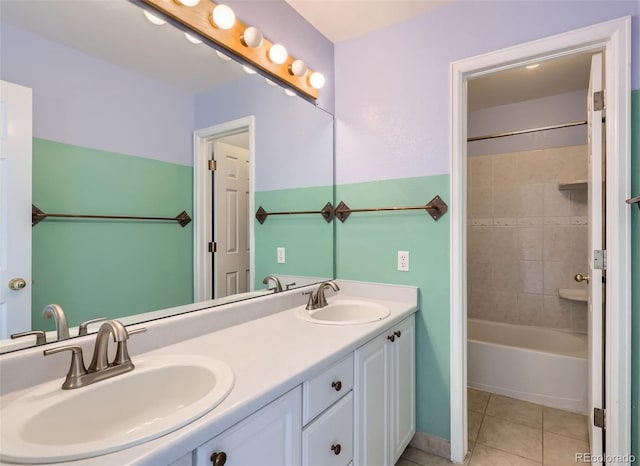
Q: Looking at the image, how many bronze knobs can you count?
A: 5